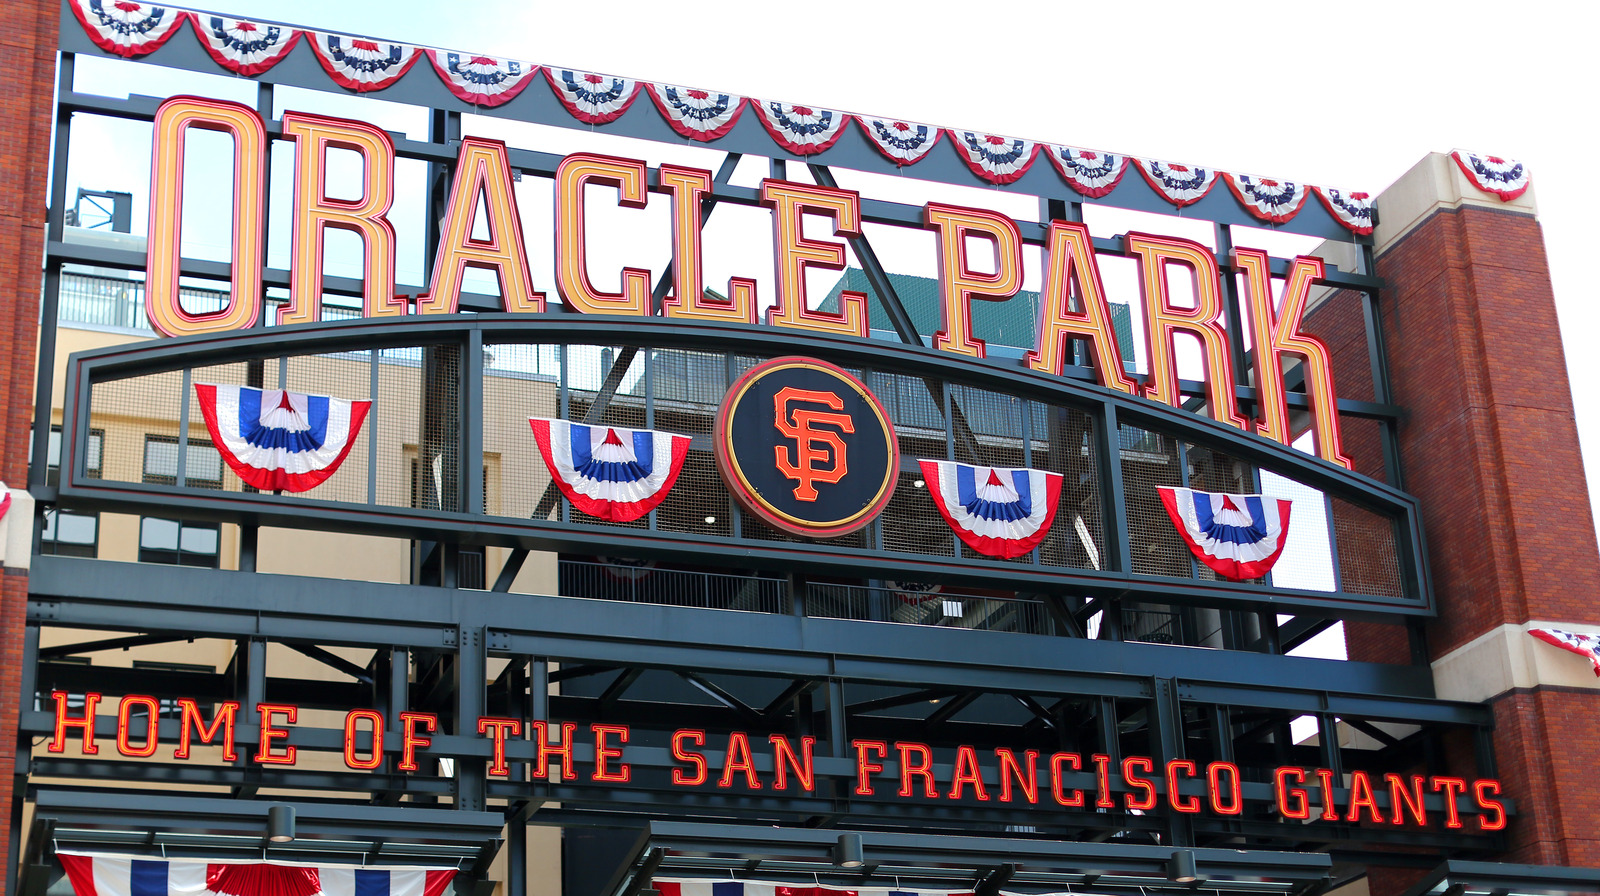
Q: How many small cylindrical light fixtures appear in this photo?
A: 3